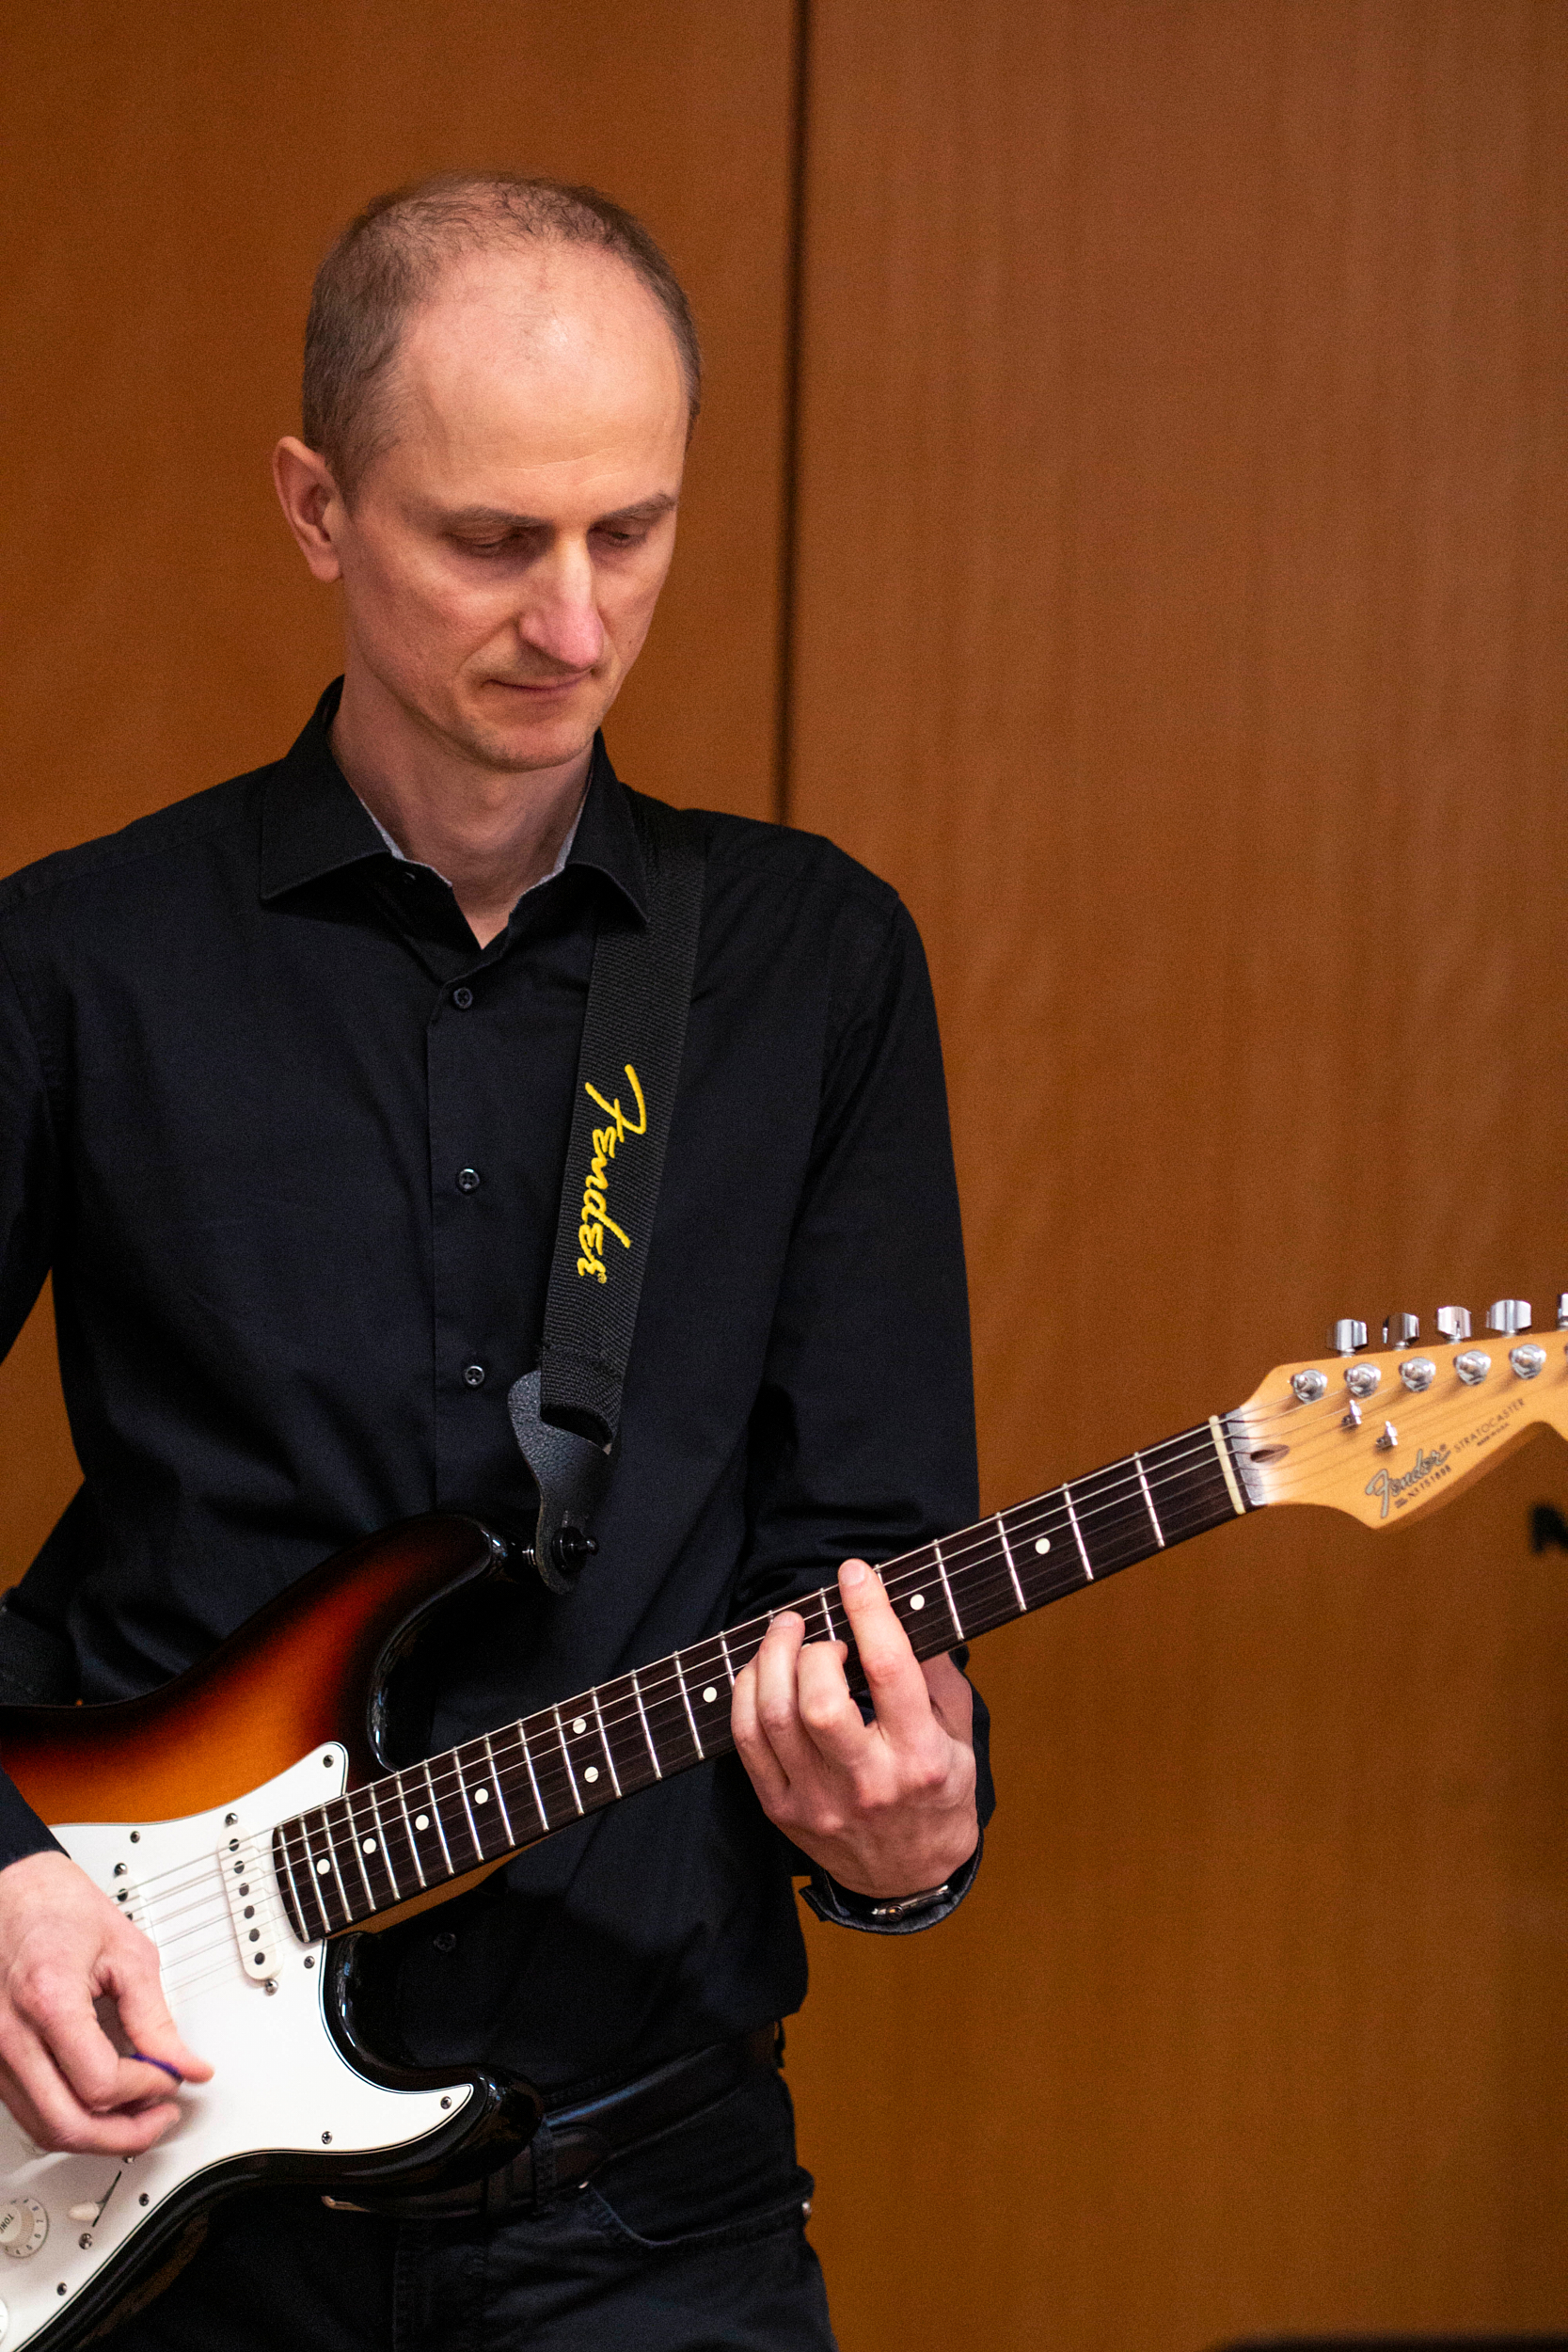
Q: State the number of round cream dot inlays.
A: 9